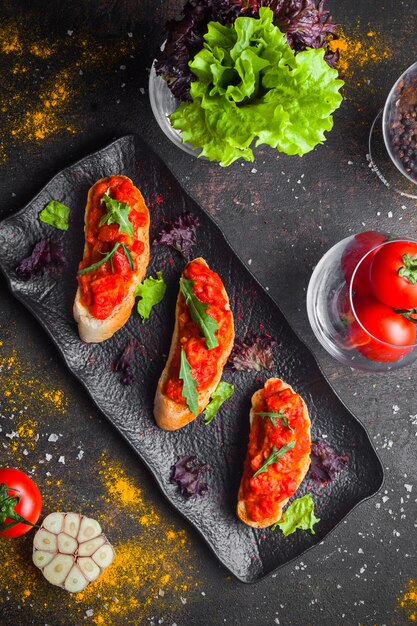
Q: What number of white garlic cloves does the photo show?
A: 11